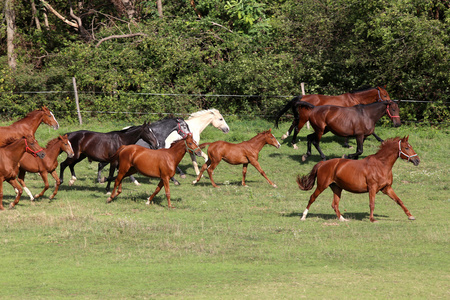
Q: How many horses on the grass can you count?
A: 11